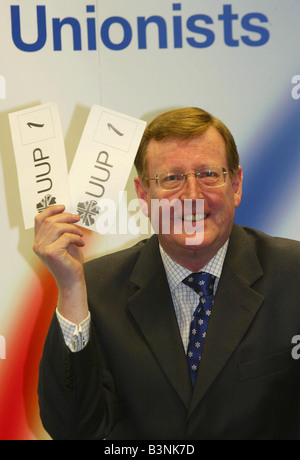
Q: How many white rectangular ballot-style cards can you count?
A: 2